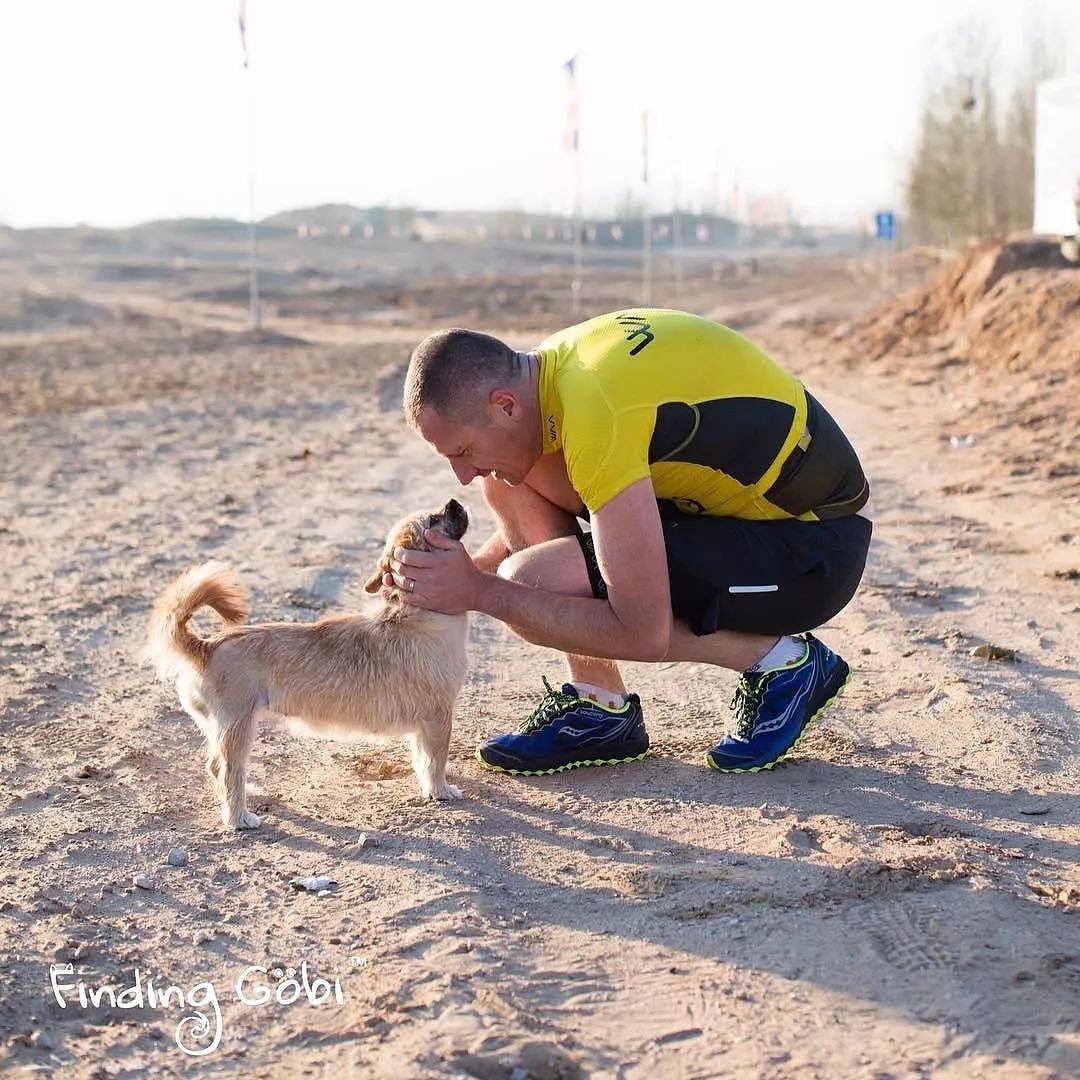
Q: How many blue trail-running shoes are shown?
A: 2